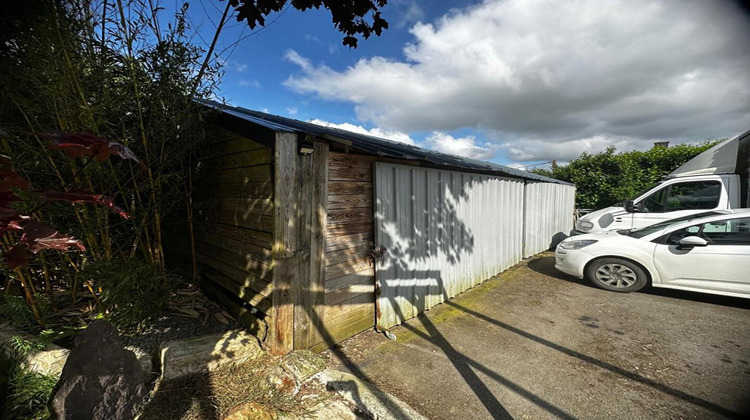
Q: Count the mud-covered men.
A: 0